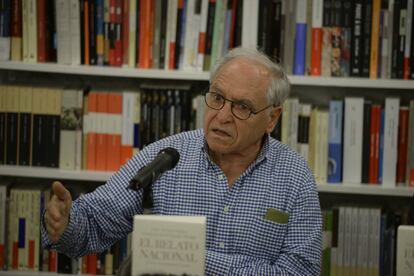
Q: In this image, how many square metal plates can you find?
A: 0